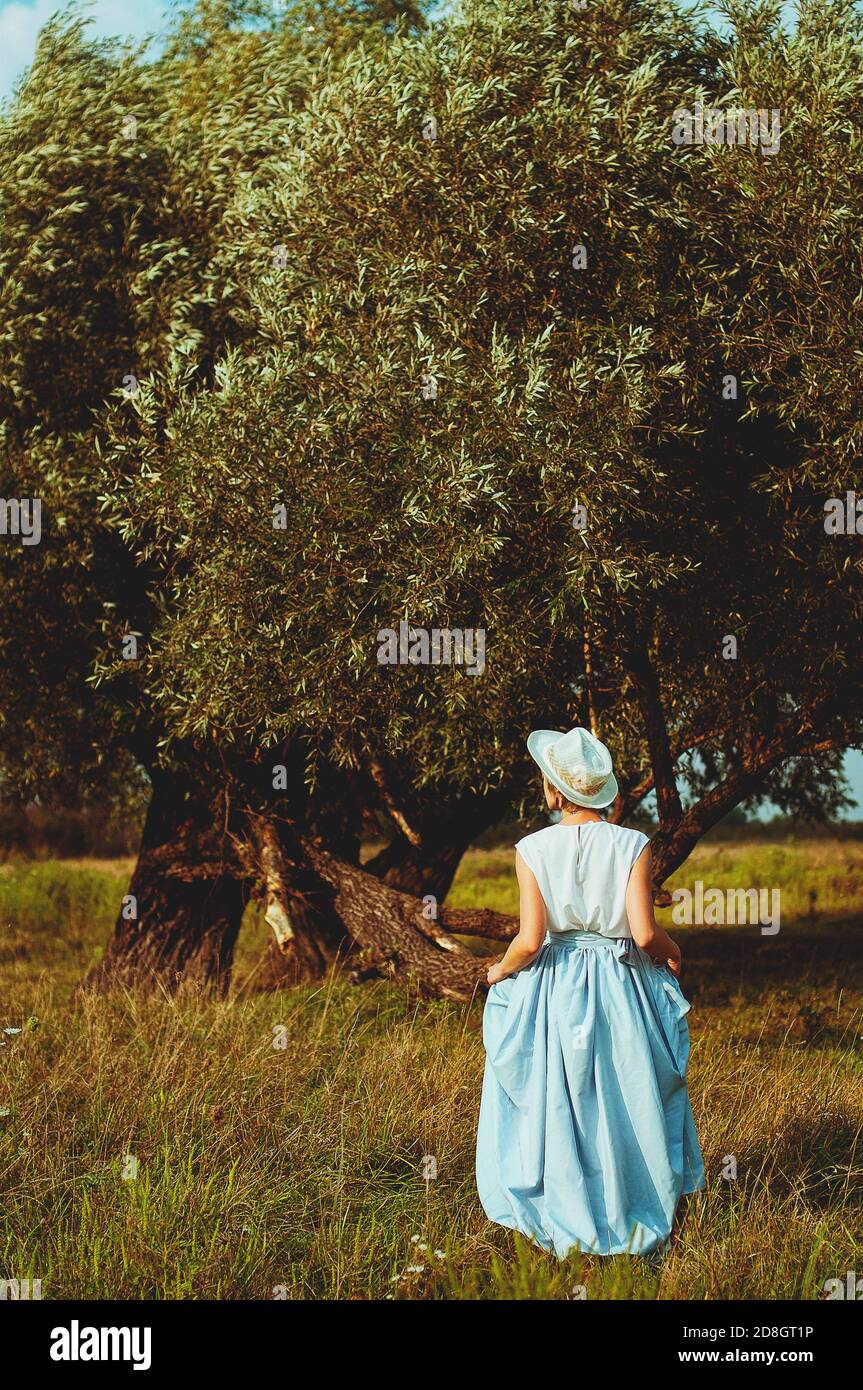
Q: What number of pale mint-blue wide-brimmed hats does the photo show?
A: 1